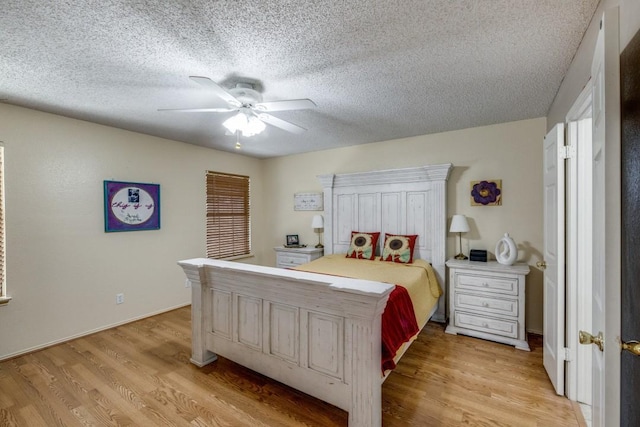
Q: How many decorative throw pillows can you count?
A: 2